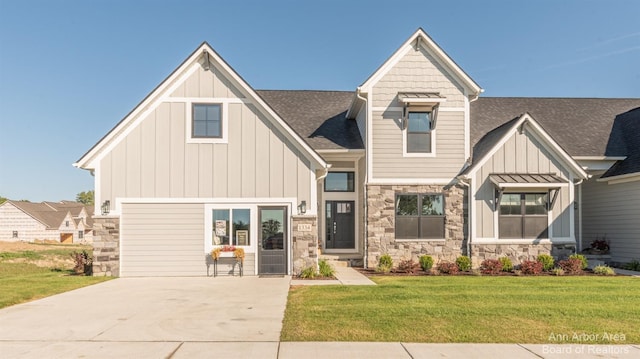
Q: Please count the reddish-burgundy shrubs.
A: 5